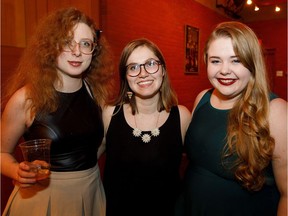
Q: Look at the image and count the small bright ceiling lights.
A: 3